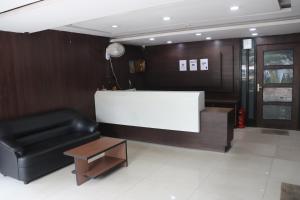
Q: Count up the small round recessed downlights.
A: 9